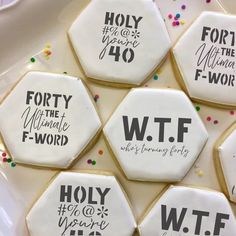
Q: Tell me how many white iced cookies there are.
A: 7